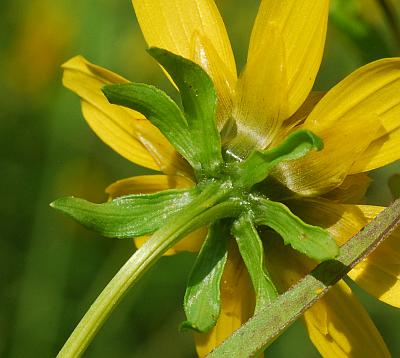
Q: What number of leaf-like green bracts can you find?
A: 7